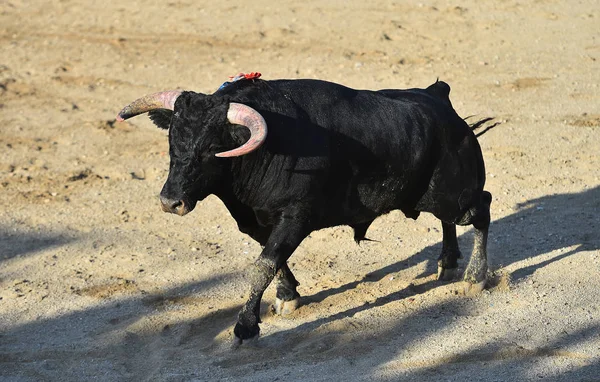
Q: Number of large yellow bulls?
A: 0